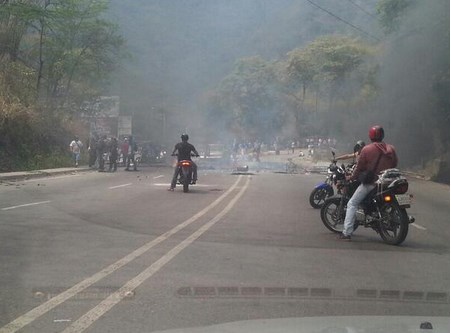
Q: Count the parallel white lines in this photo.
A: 2